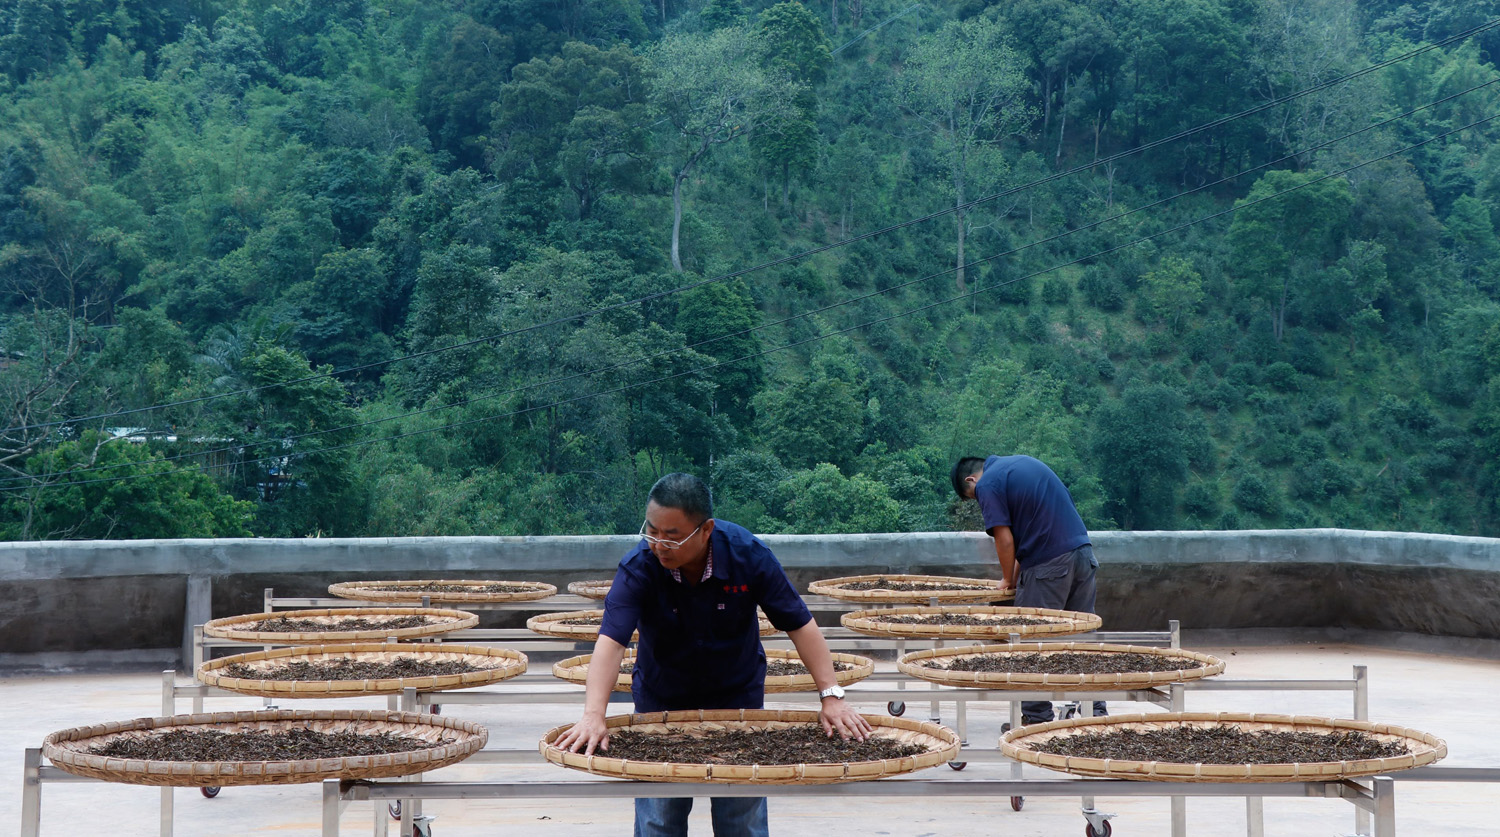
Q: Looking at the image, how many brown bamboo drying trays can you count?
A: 12